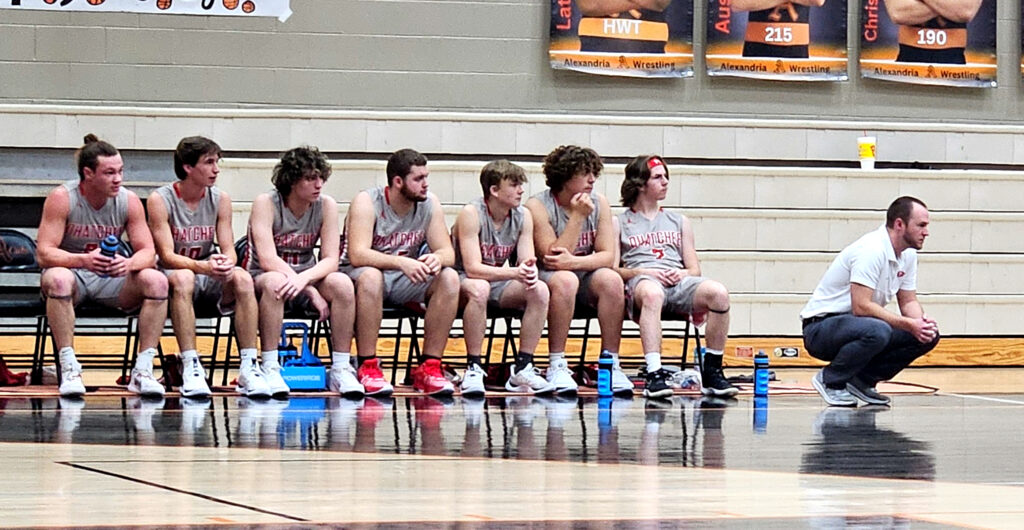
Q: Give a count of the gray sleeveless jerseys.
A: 7